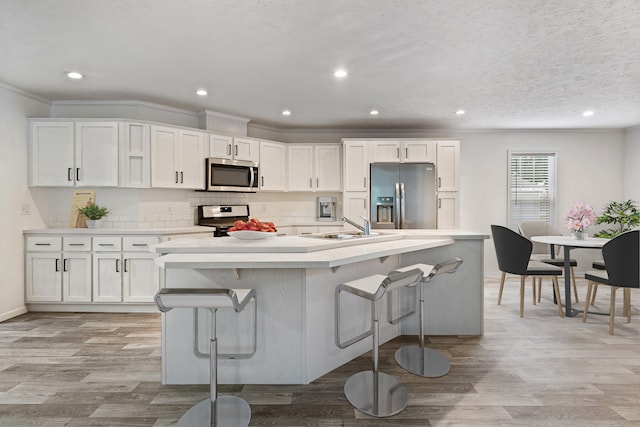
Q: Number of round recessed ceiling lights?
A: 7